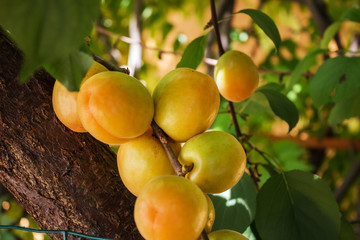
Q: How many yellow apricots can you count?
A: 9